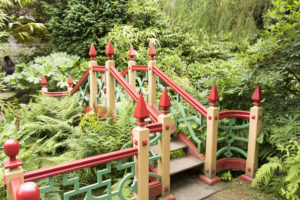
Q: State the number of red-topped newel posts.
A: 12